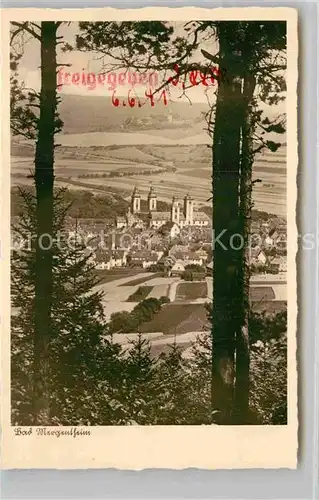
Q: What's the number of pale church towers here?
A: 4